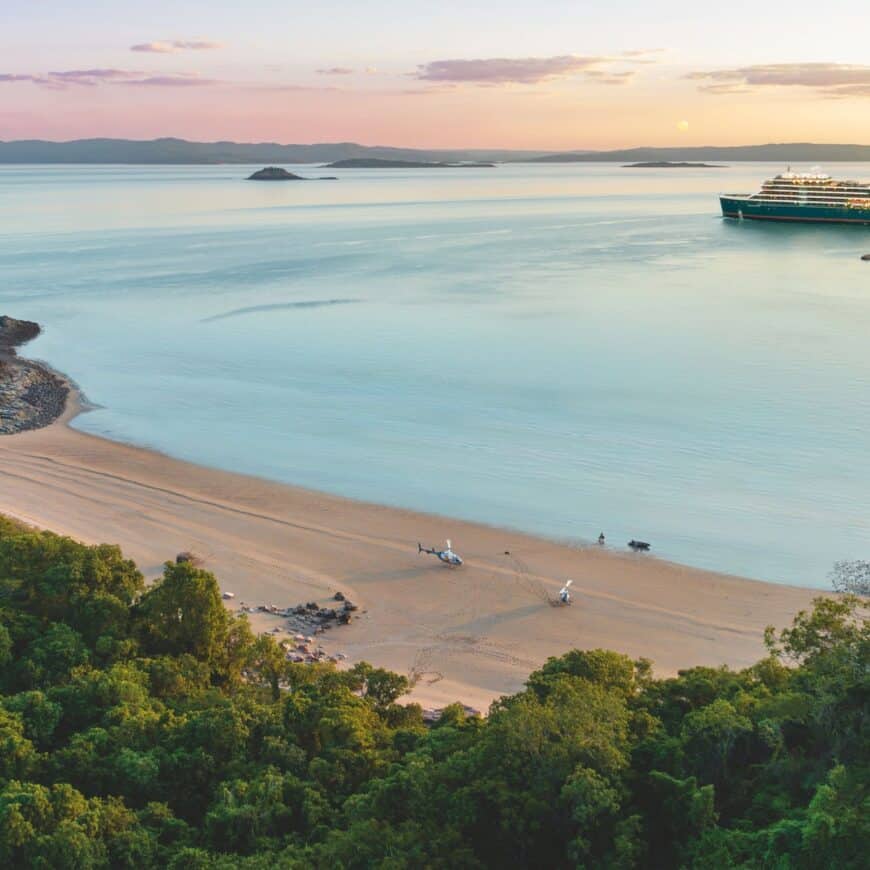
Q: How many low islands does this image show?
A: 3